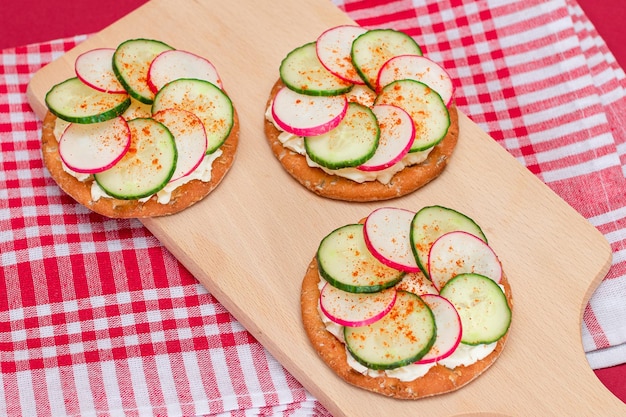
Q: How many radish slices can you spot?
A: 12